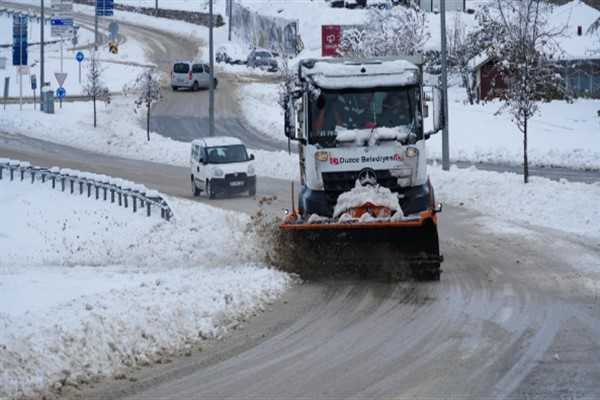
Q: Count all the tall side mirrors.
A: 2